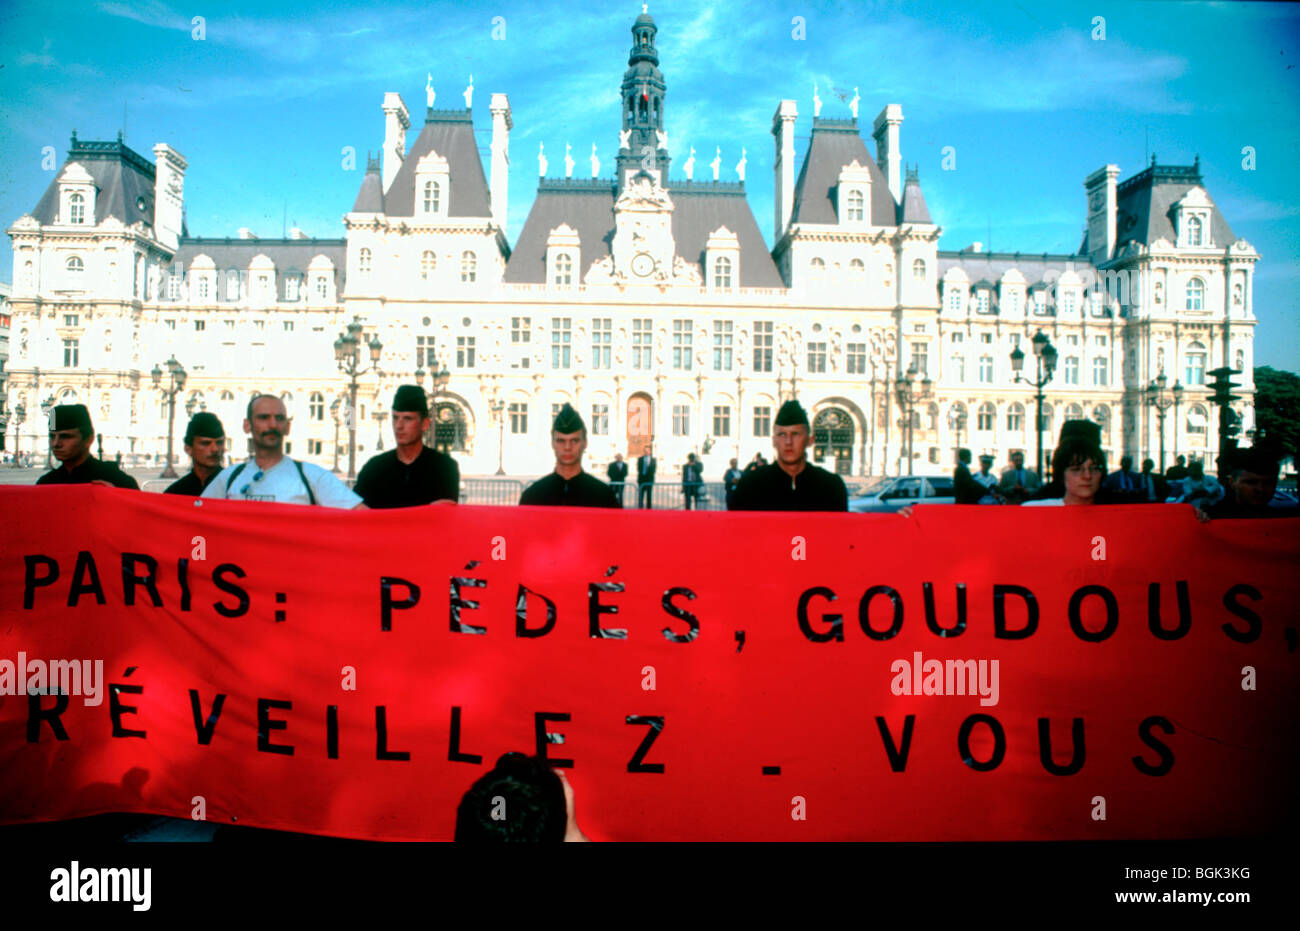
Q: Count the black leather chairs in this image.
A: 0